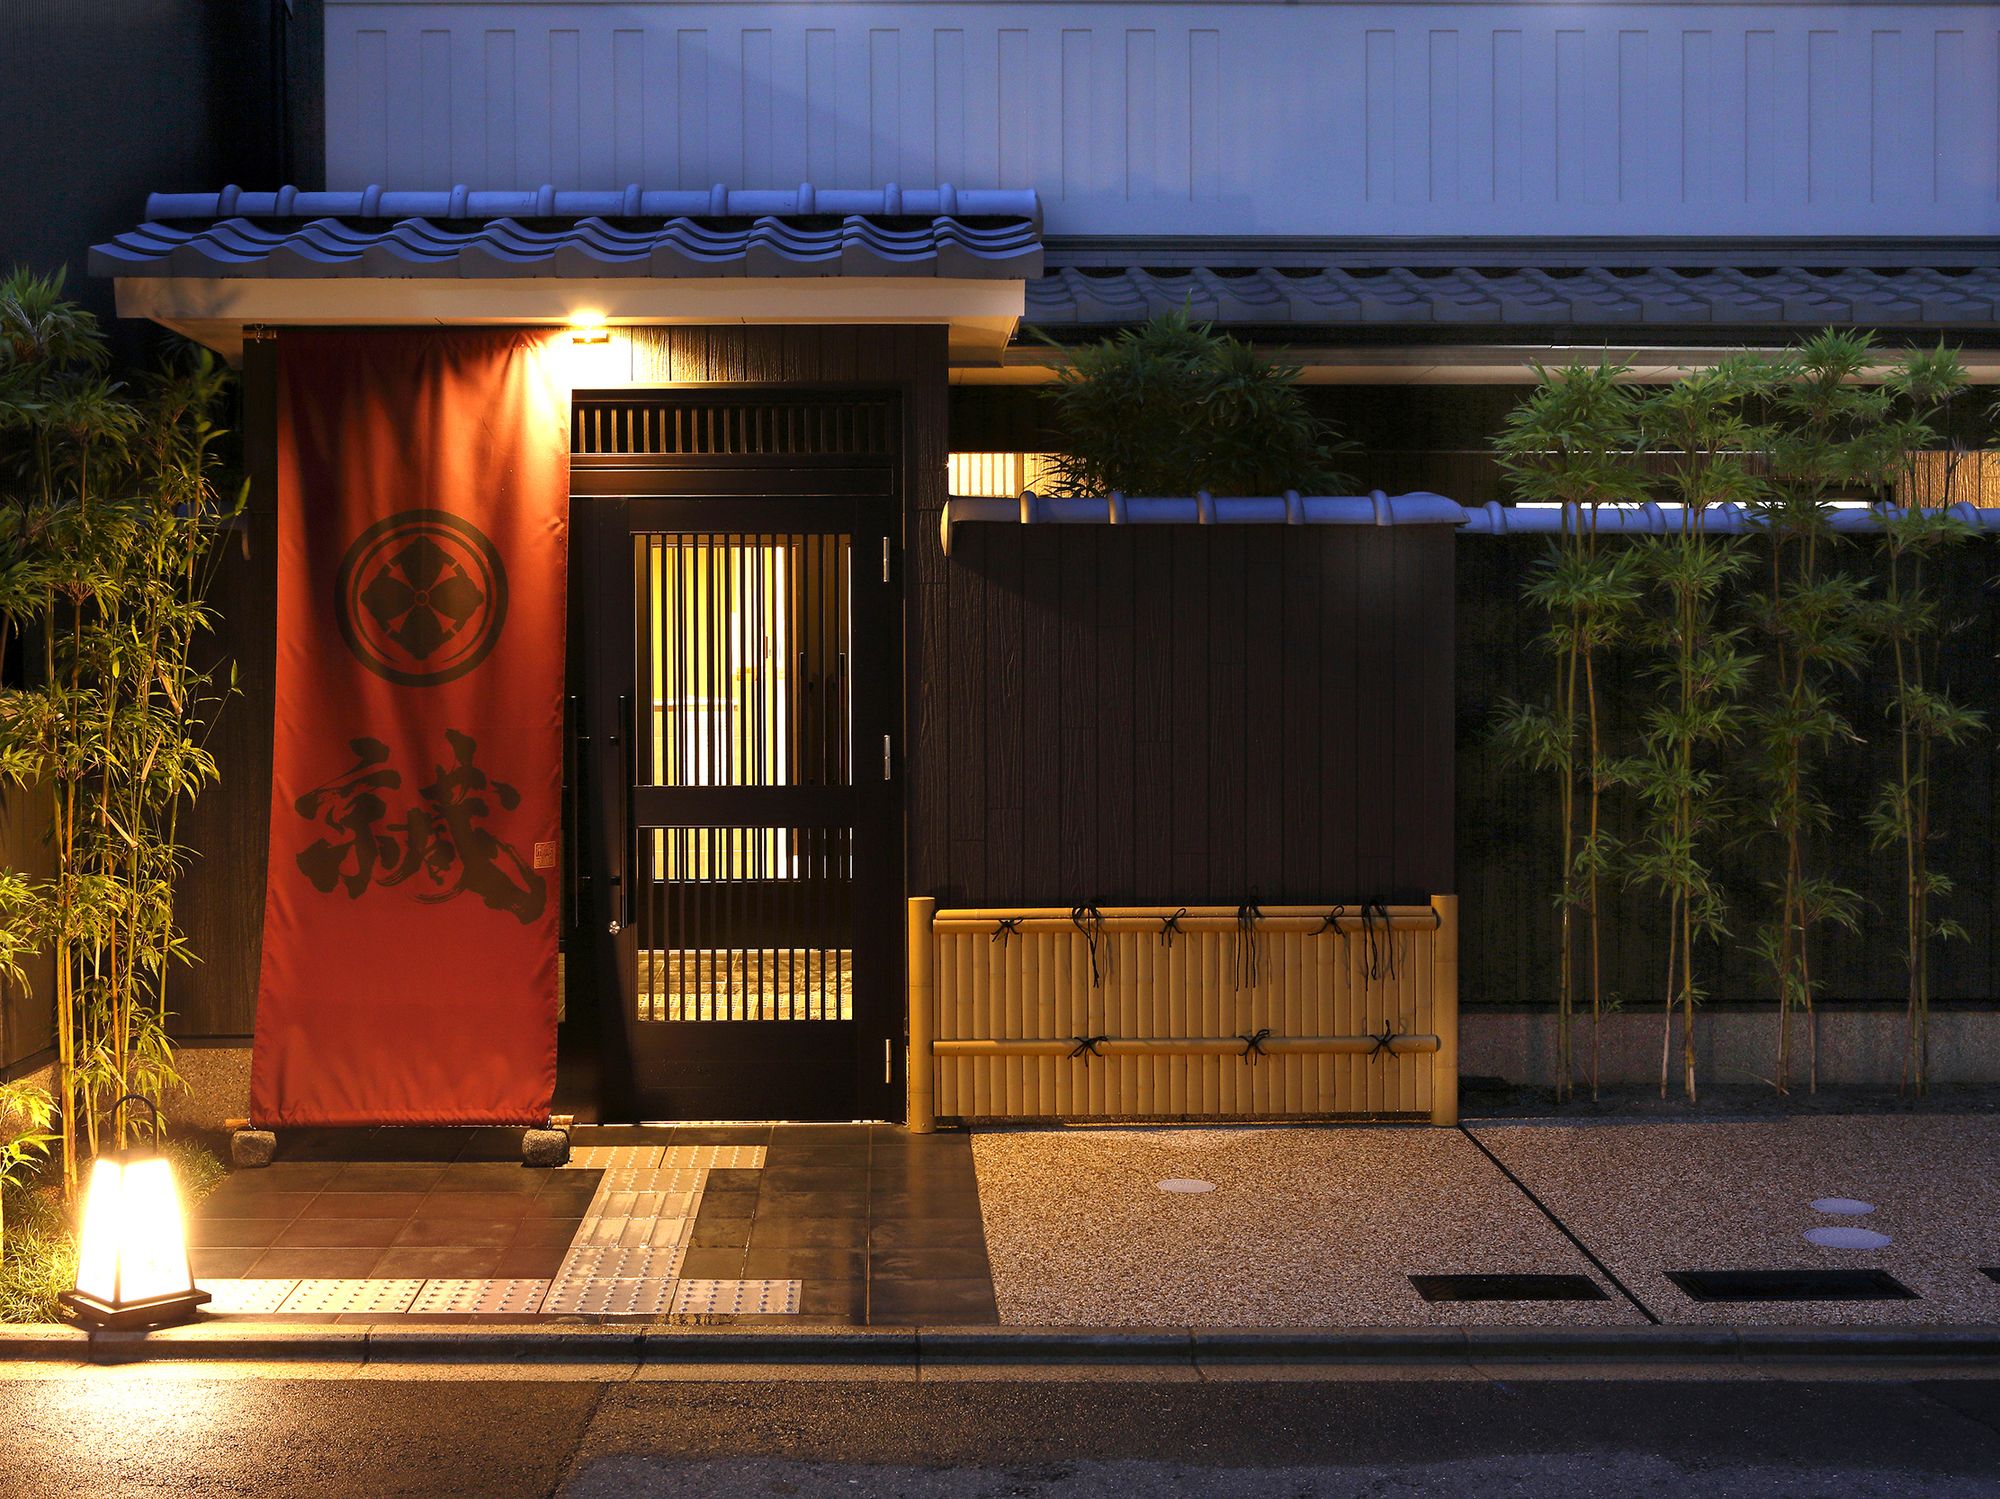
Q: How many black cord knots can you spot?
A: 9